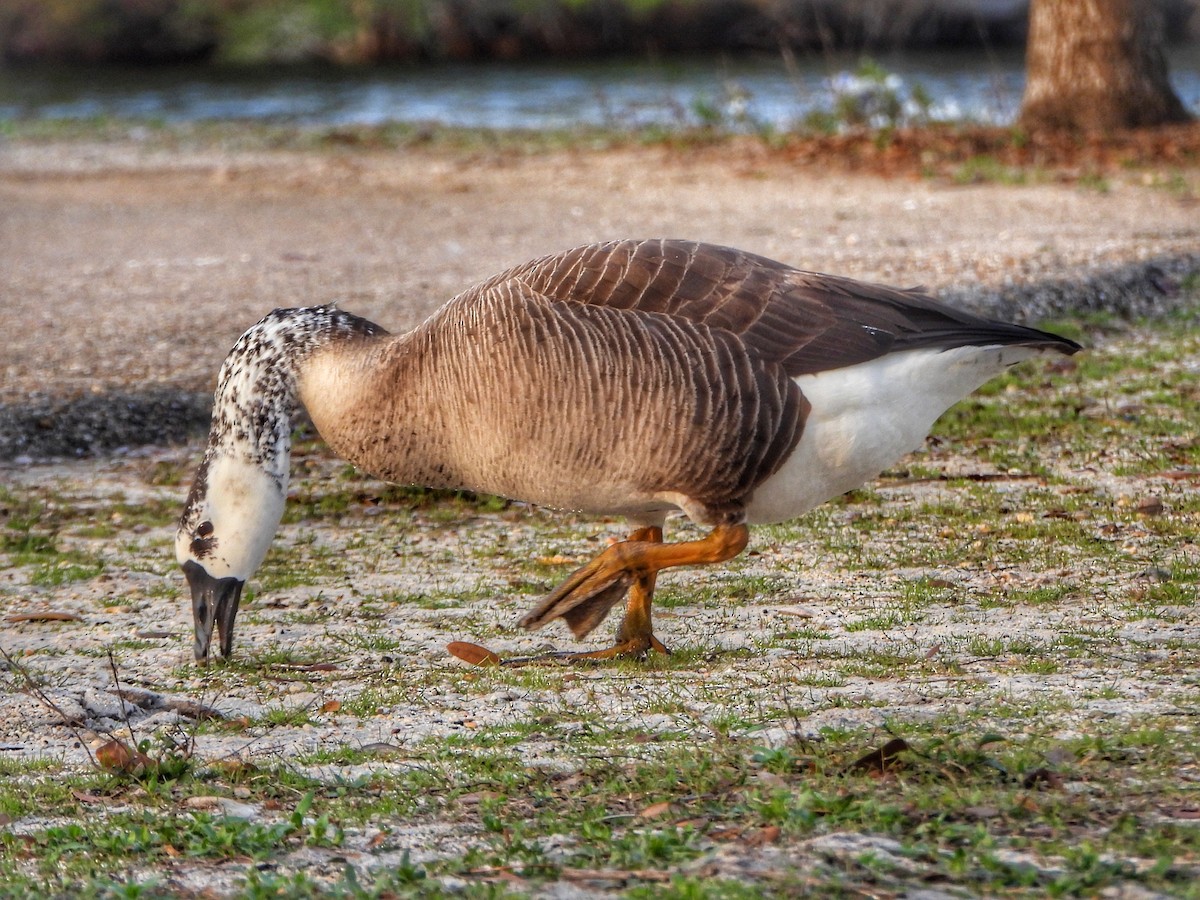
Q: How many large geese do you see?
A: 1